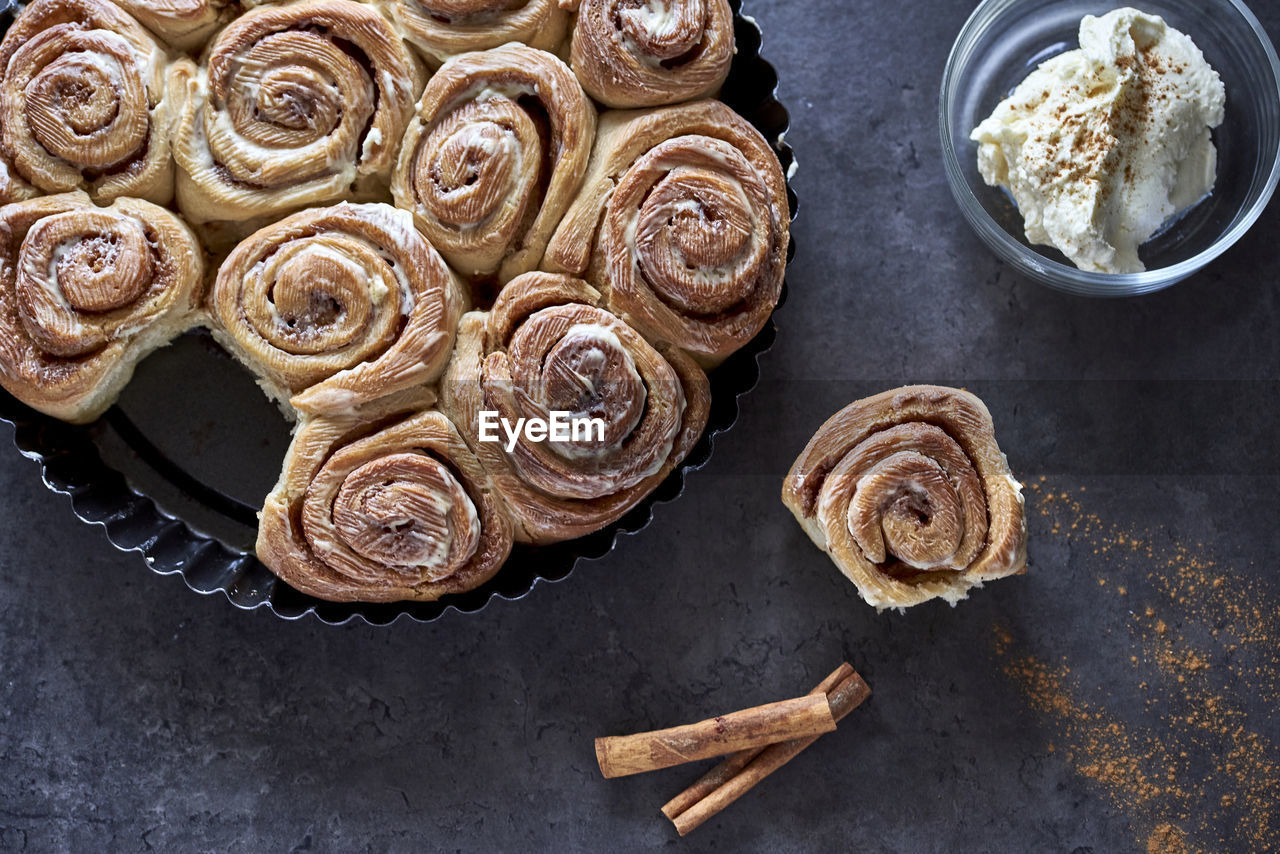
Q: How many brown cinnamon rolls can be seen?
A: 12